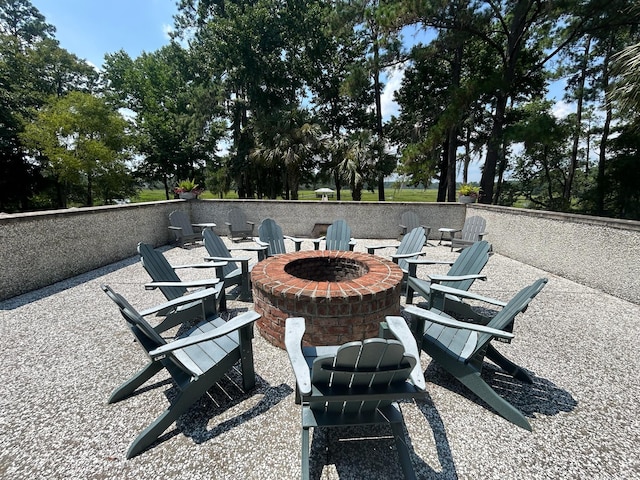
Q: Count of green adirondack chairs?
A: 9